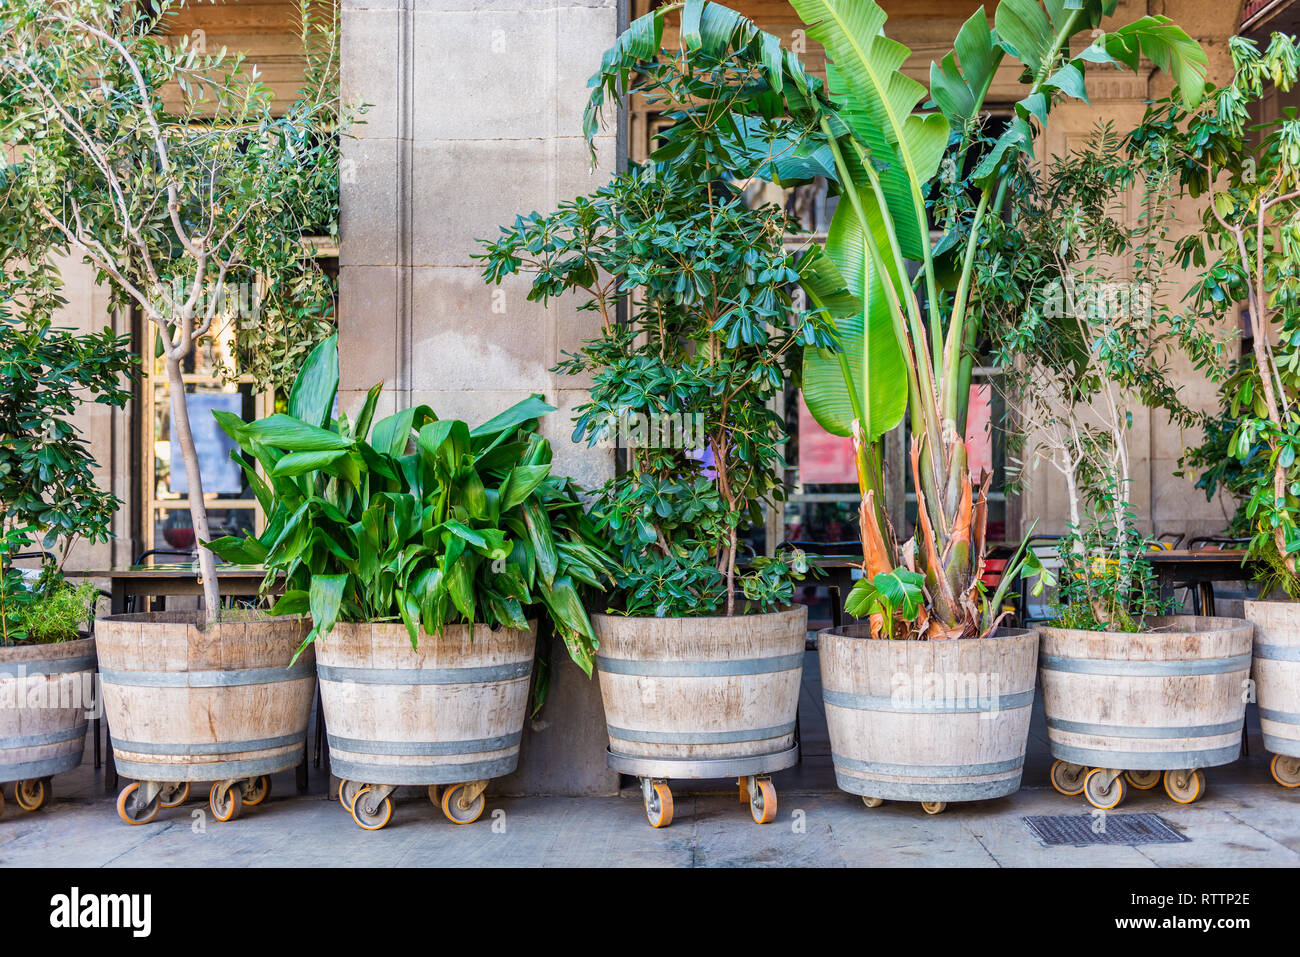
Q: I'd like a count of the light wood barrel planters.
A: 7